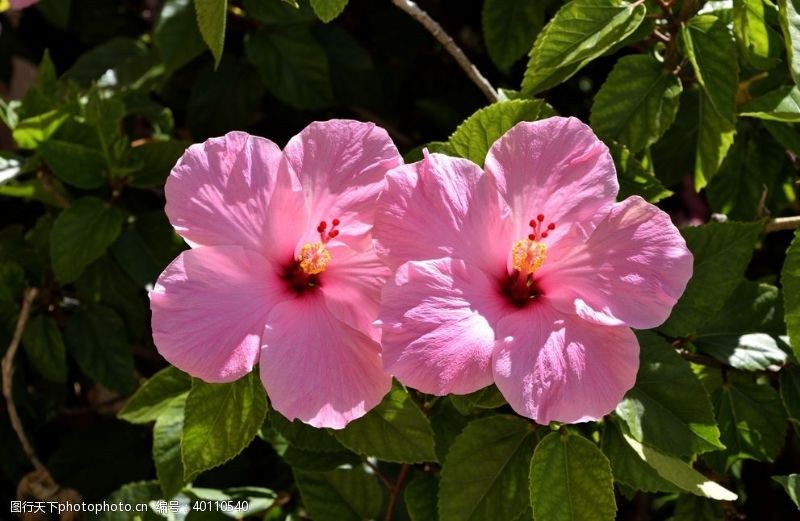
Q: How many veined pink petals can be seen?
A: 10